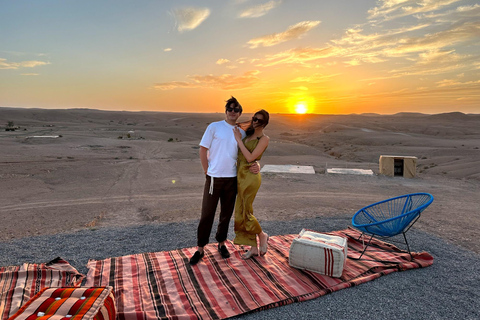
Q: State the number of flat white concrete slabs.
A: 2